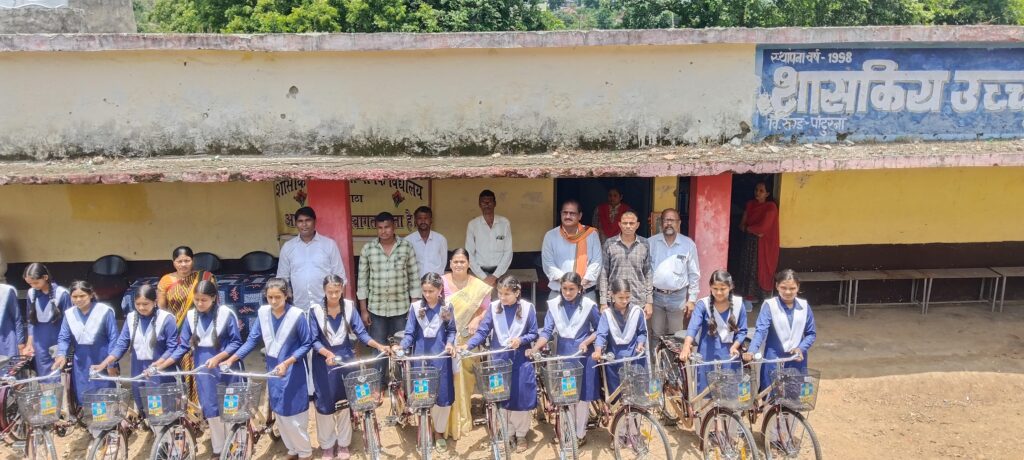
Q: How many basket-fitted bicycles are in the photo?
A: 11